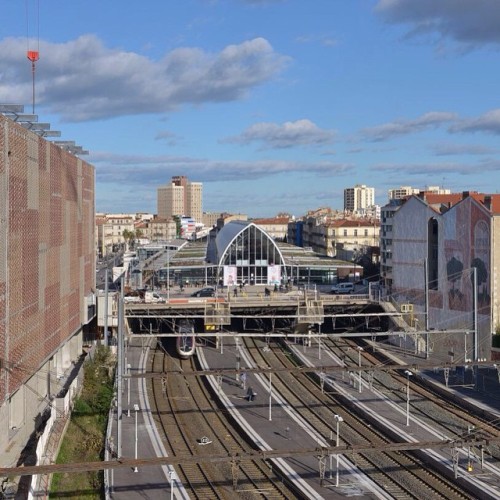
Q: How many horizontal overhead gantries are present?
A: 4